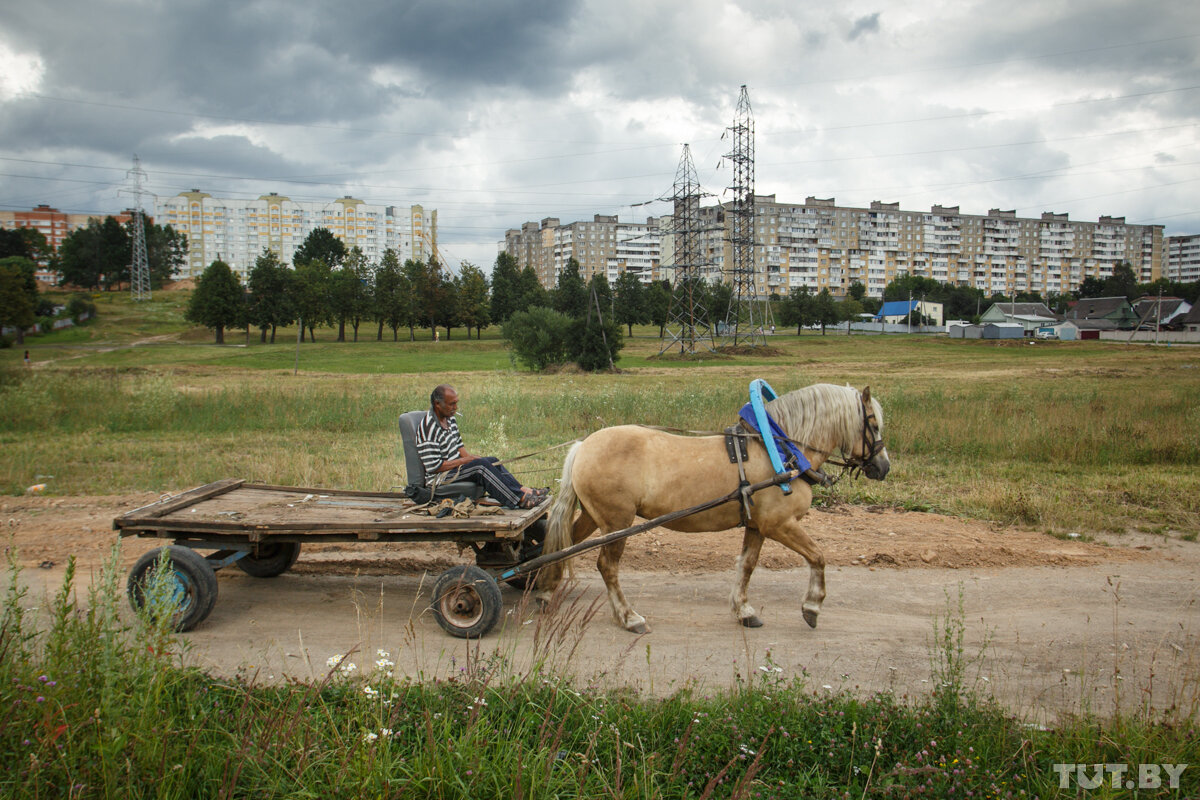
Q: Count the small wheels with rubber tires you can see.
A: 4